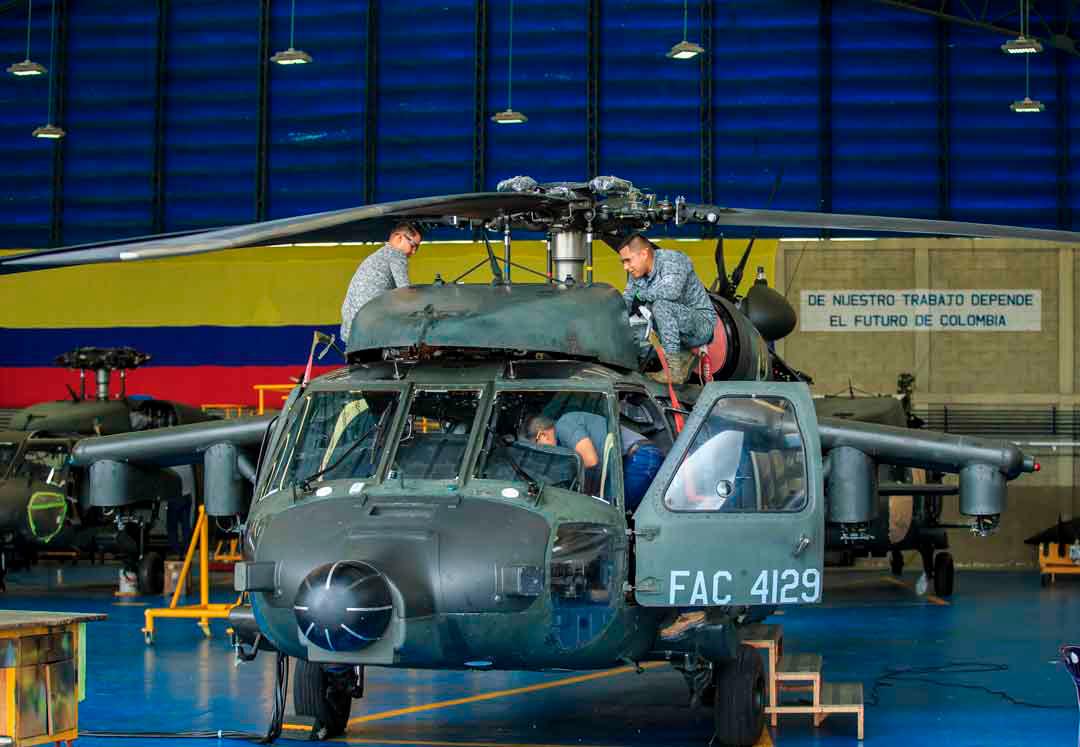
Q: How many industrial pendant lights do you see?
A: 7